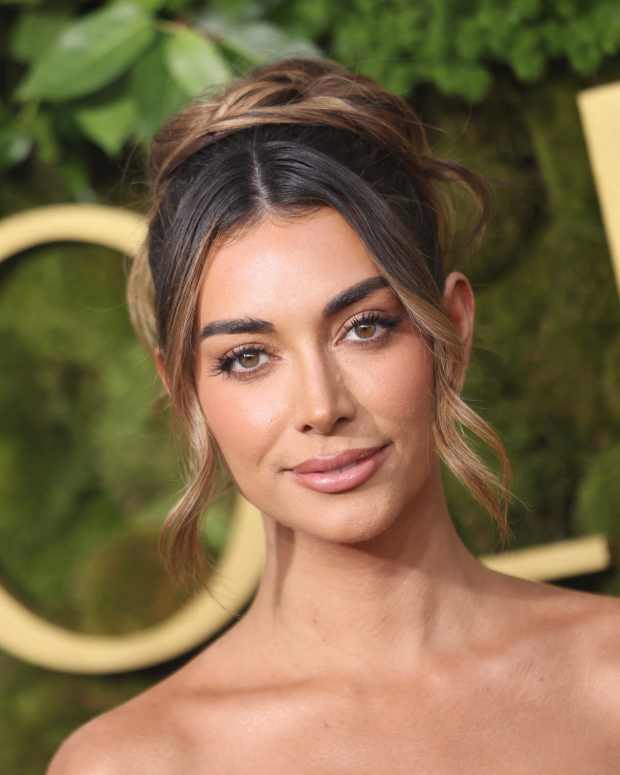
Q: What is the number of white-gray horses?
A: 0